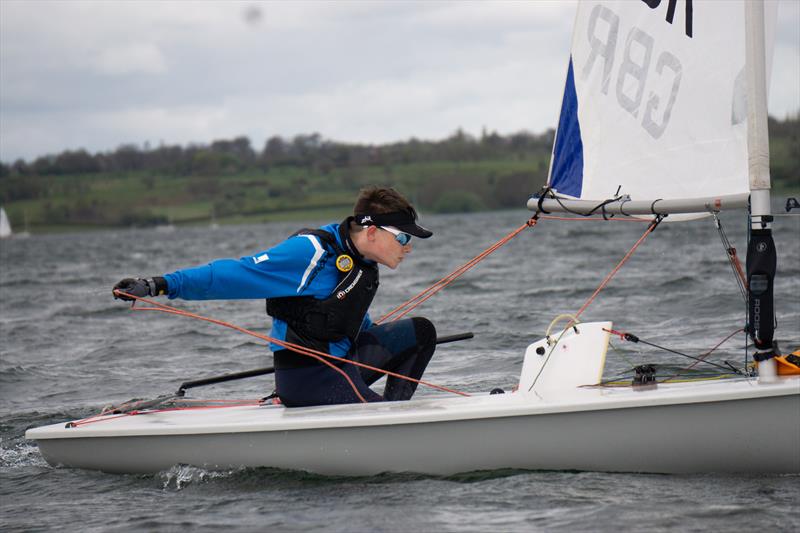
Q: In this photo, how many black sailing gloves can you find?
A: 1